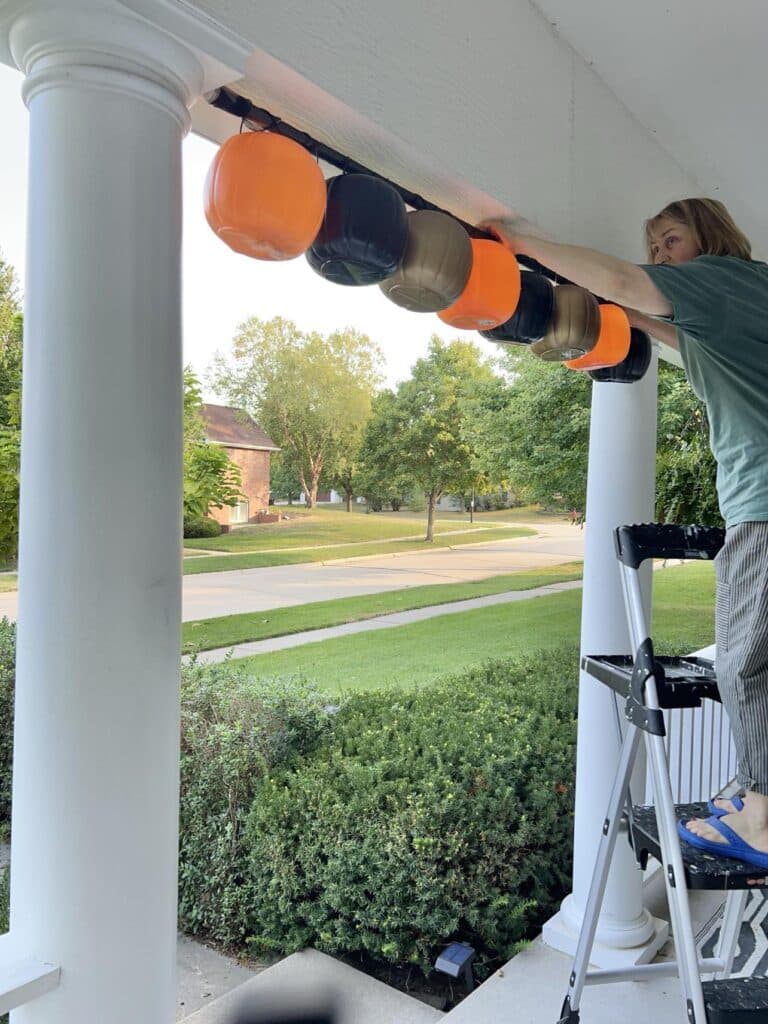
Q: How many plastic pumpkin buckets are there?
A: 8